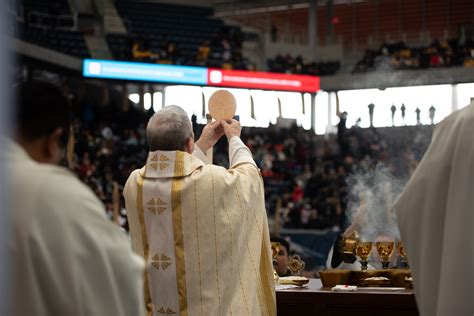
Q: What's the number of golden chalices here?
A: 3